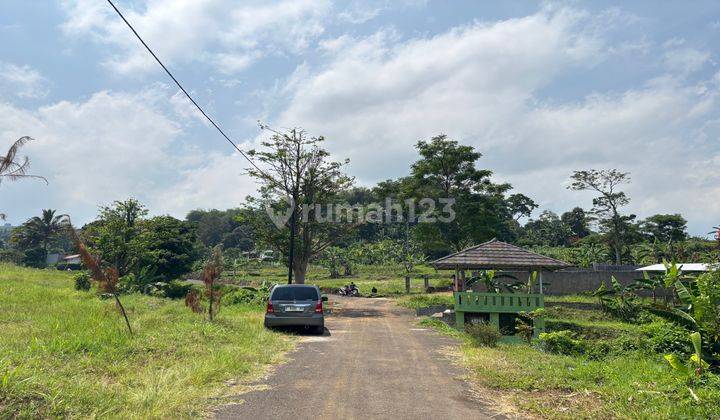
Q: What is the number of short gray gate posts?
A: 2